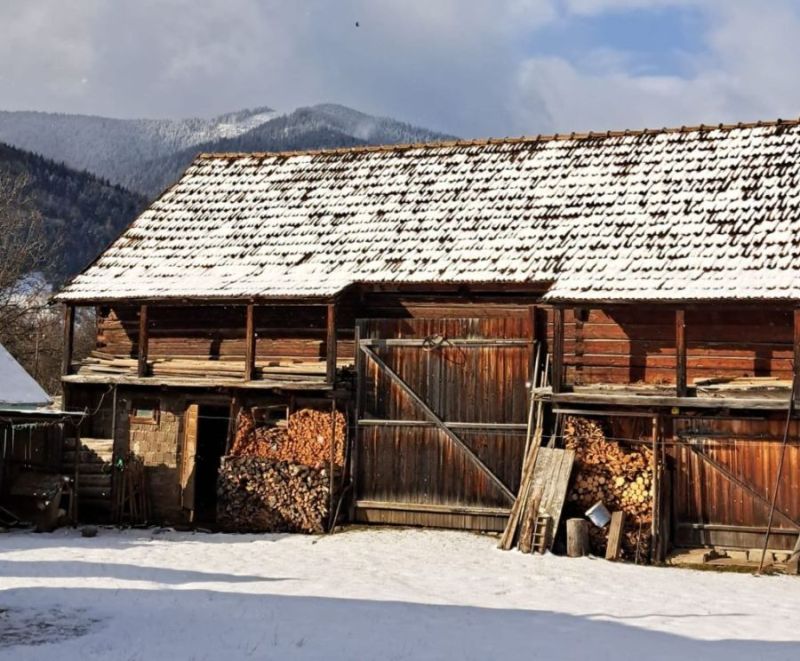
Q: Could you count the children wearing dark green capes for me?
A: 0